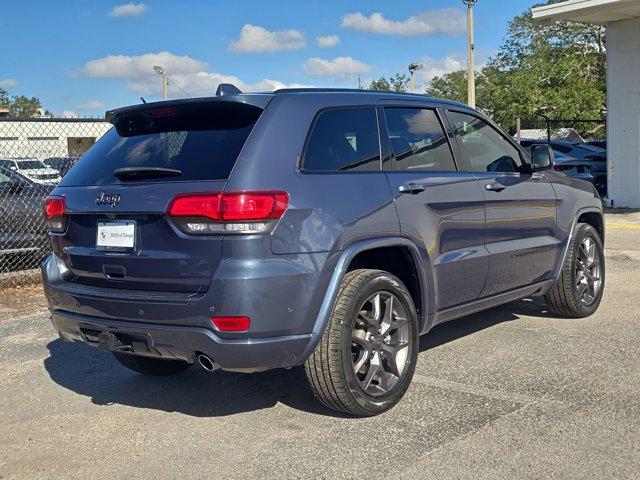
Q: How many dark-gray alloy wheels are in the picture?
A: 2